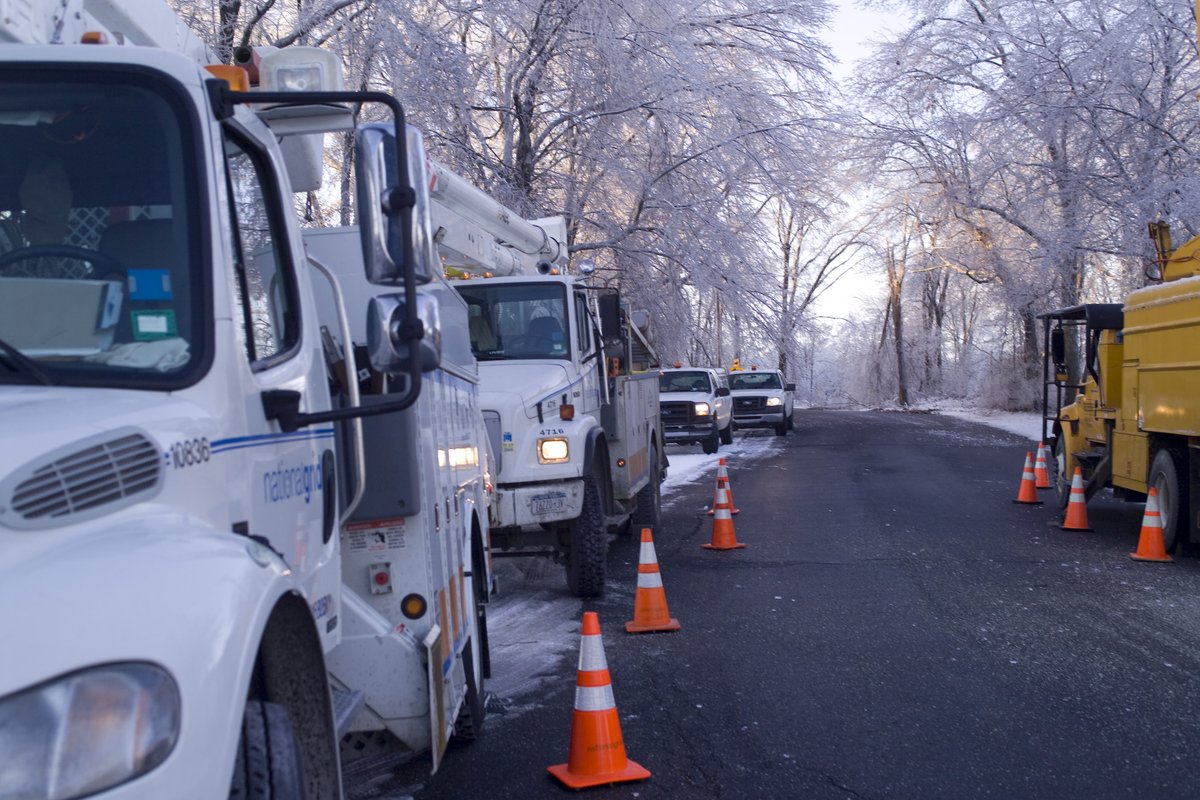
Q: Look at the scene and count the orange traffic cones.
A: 8